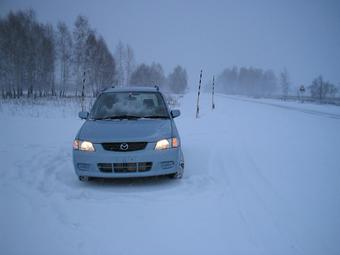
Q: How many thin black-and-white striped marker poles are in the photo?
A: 3